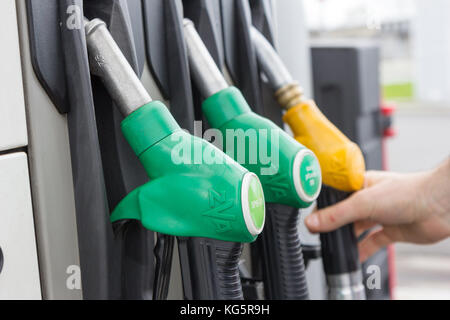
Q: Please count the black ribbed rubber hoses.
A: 2